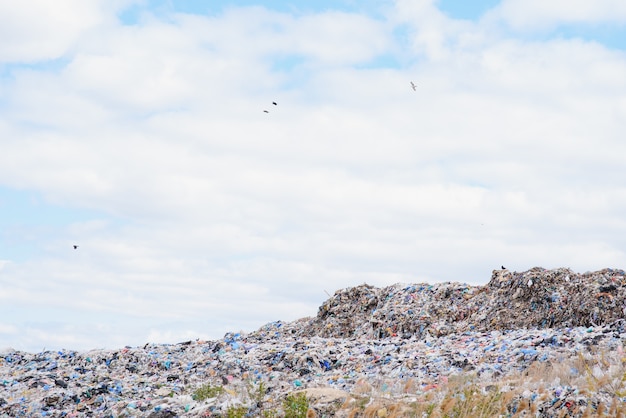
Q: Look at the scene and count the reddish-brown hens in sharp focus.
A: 0